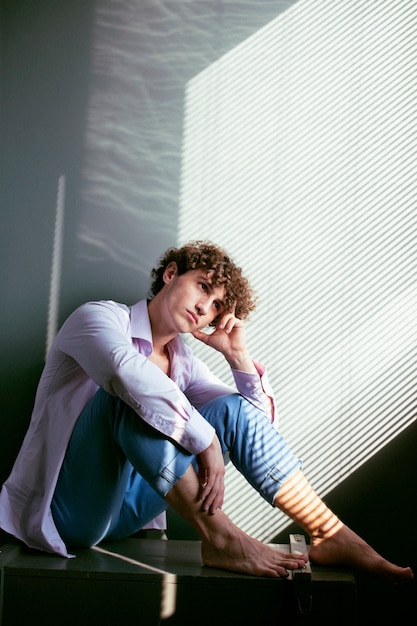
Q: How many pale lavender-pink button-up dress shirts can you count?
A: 1